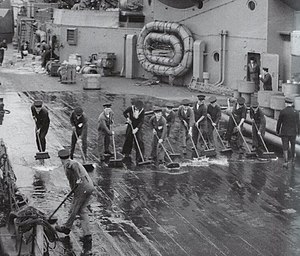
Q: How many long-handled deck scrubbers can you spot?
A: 12